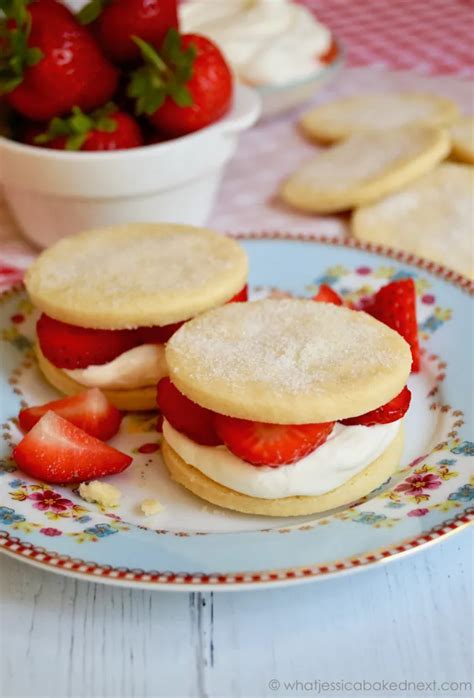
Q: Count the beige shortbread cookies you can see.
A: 8